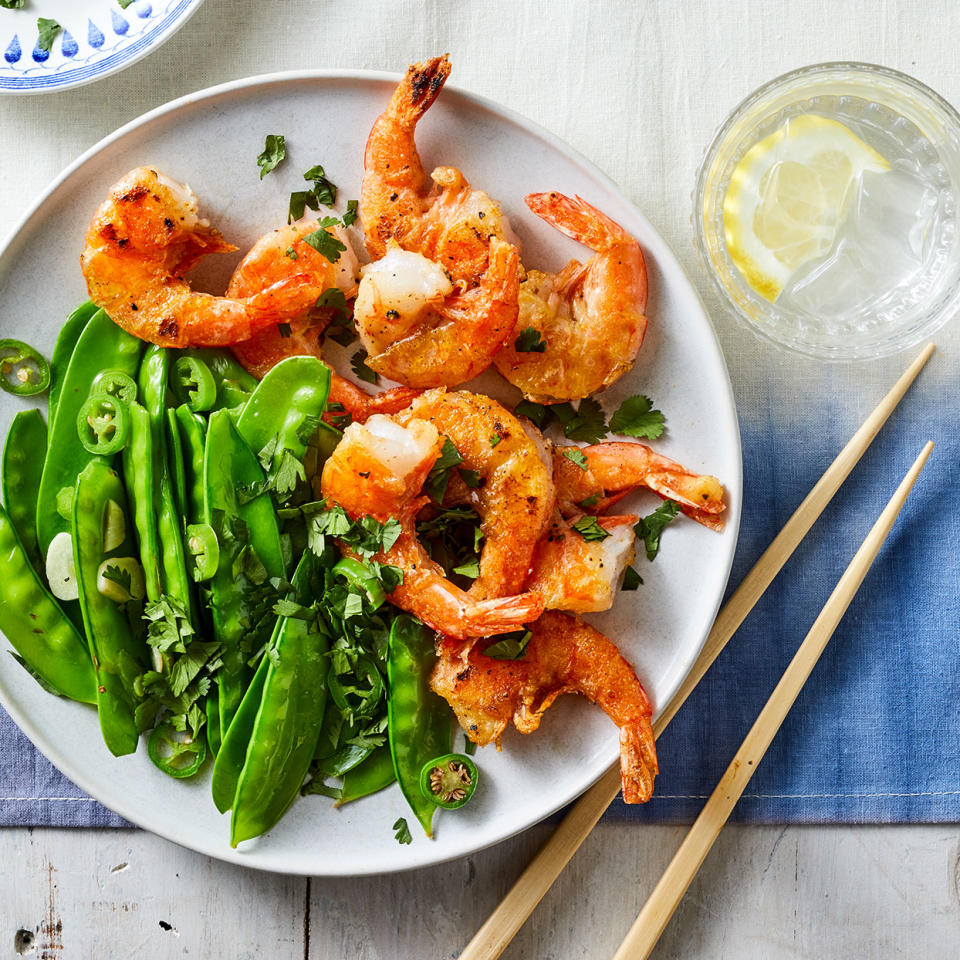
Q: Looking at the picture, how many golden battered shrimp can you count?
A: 9